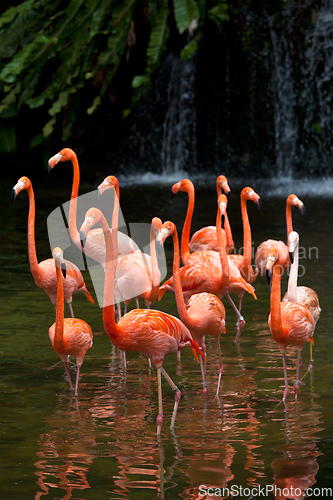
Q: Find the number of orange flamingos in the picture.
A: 13